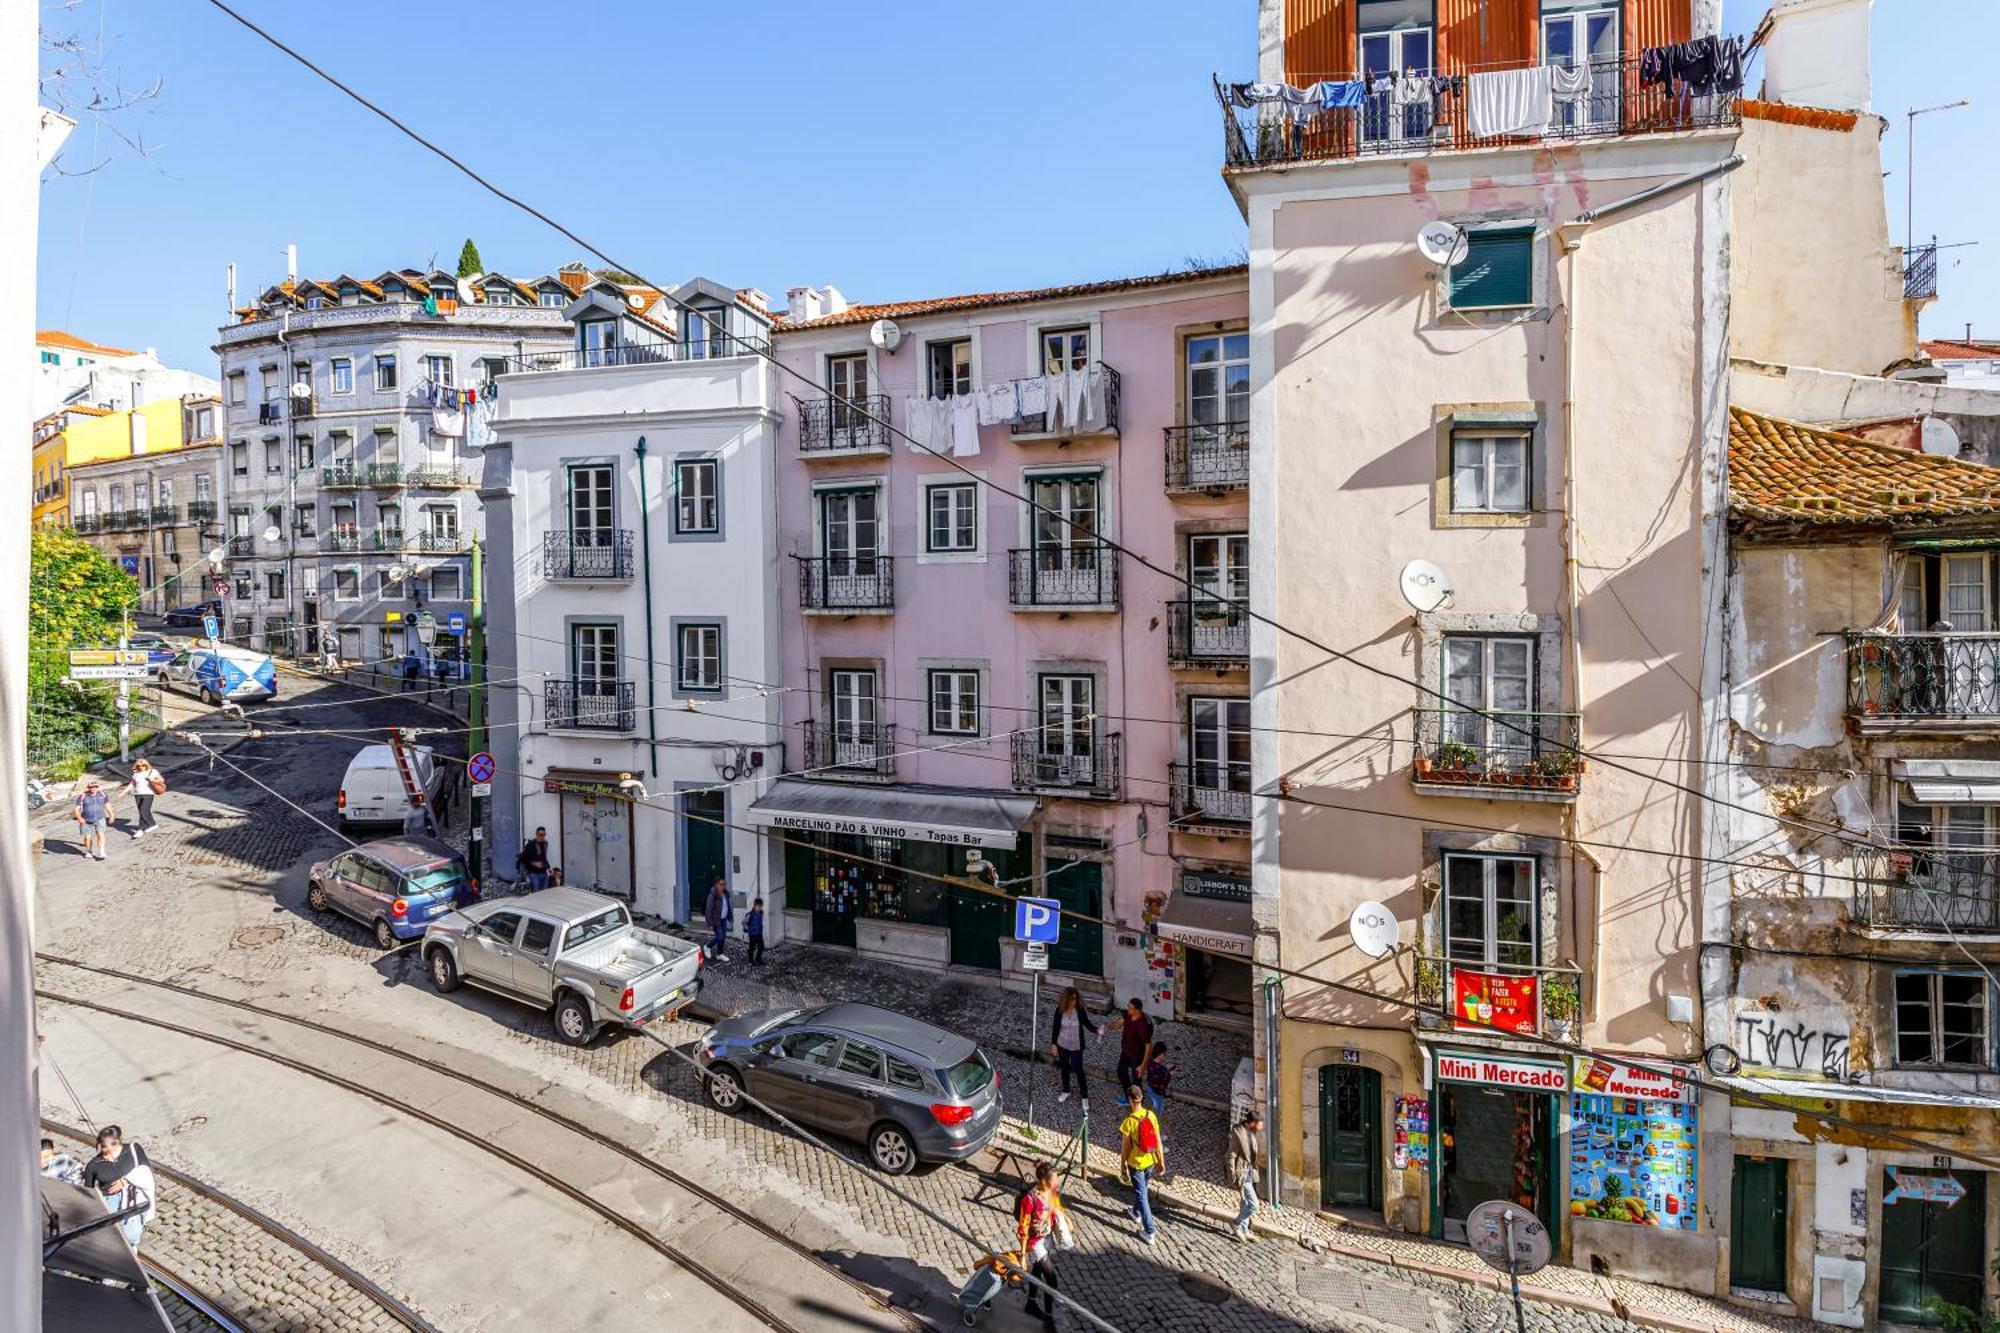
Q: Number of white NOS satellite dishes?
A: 3